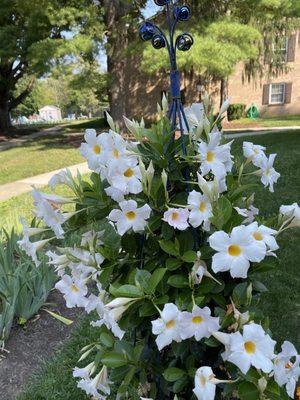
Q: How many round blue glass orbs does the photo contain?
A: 5